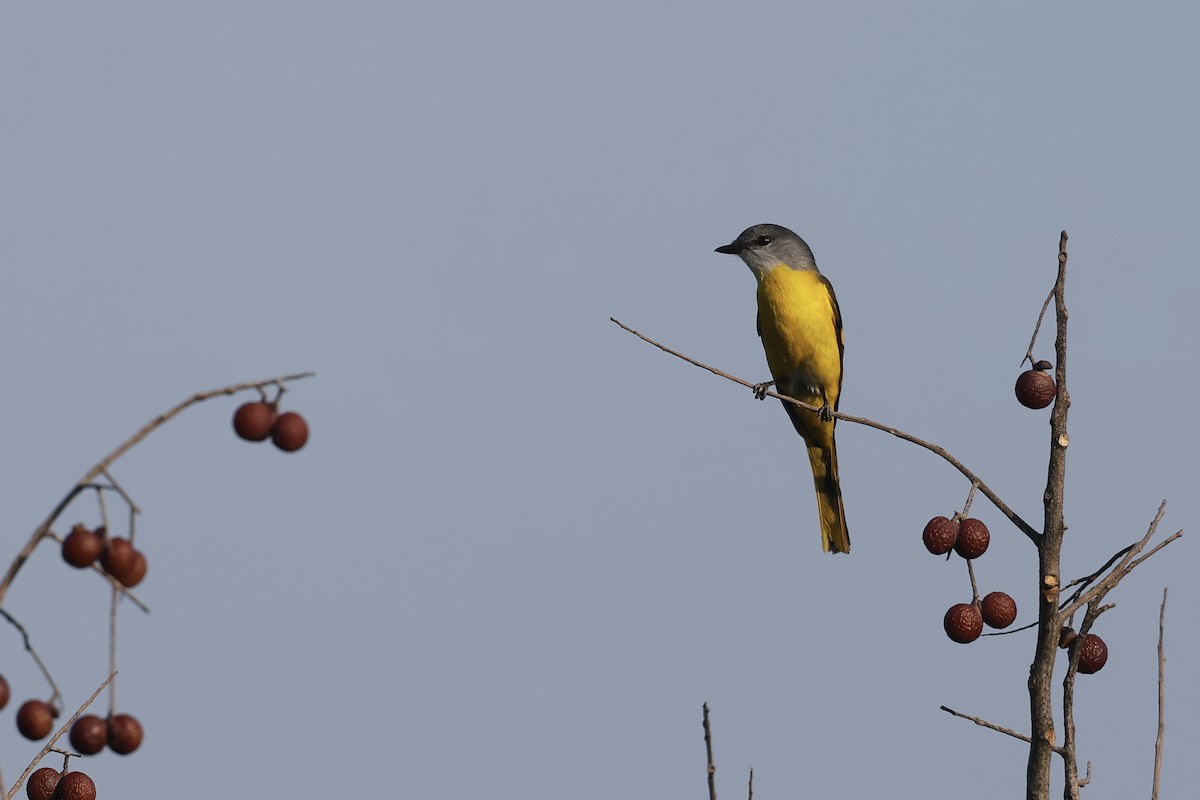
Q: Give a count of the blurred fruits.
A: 9